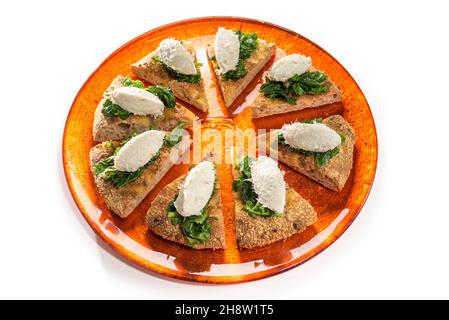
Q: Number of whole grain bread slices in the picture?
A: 8